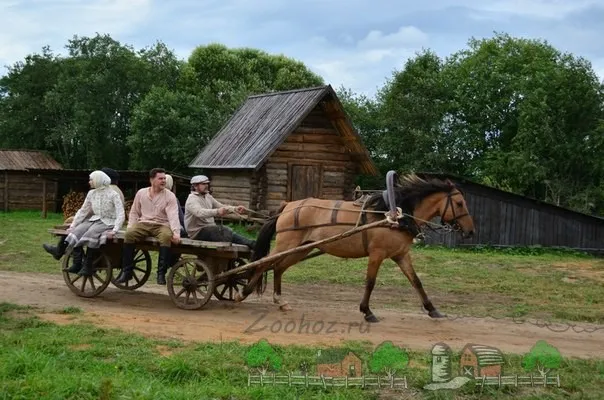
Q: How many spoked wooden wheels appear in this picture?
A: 4